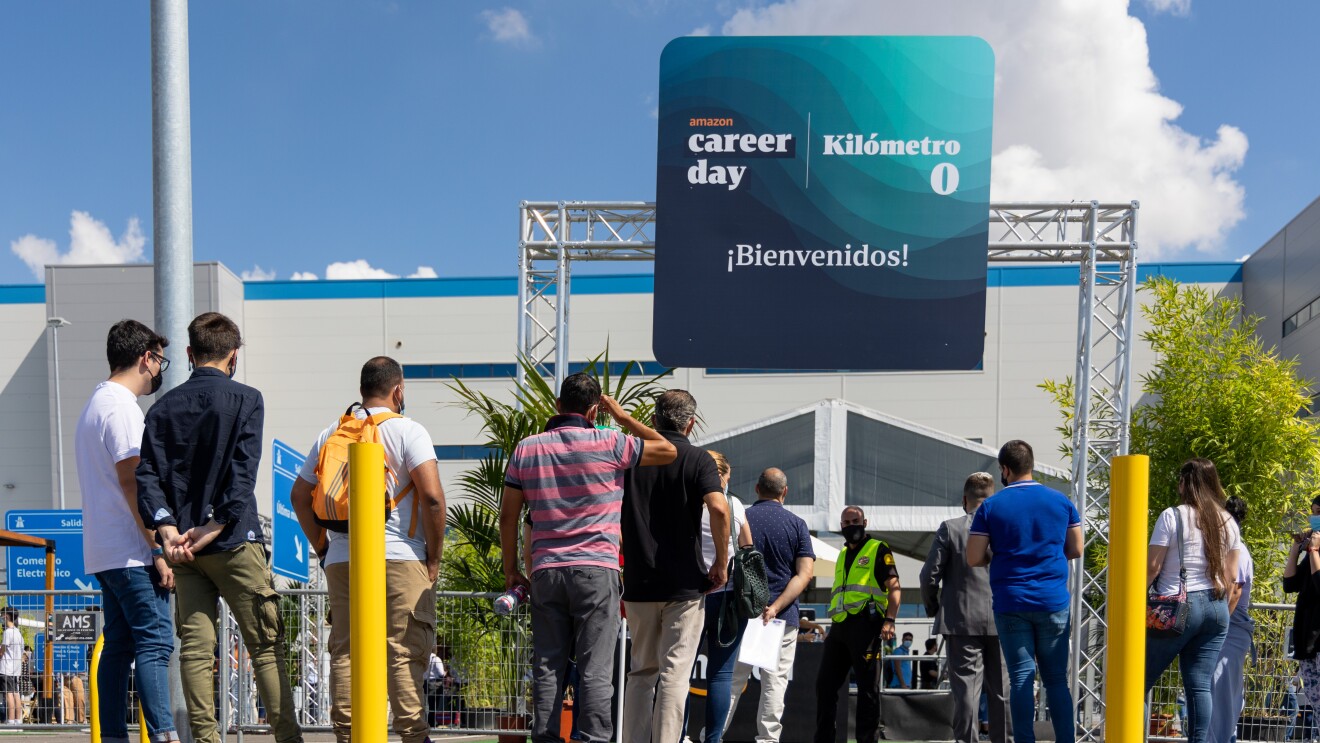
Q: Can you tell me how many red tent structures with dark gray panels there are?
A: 0